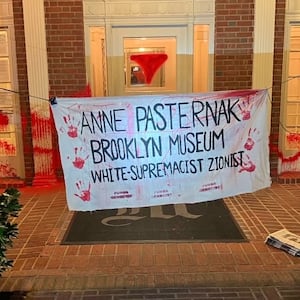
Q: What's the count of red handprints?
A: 6